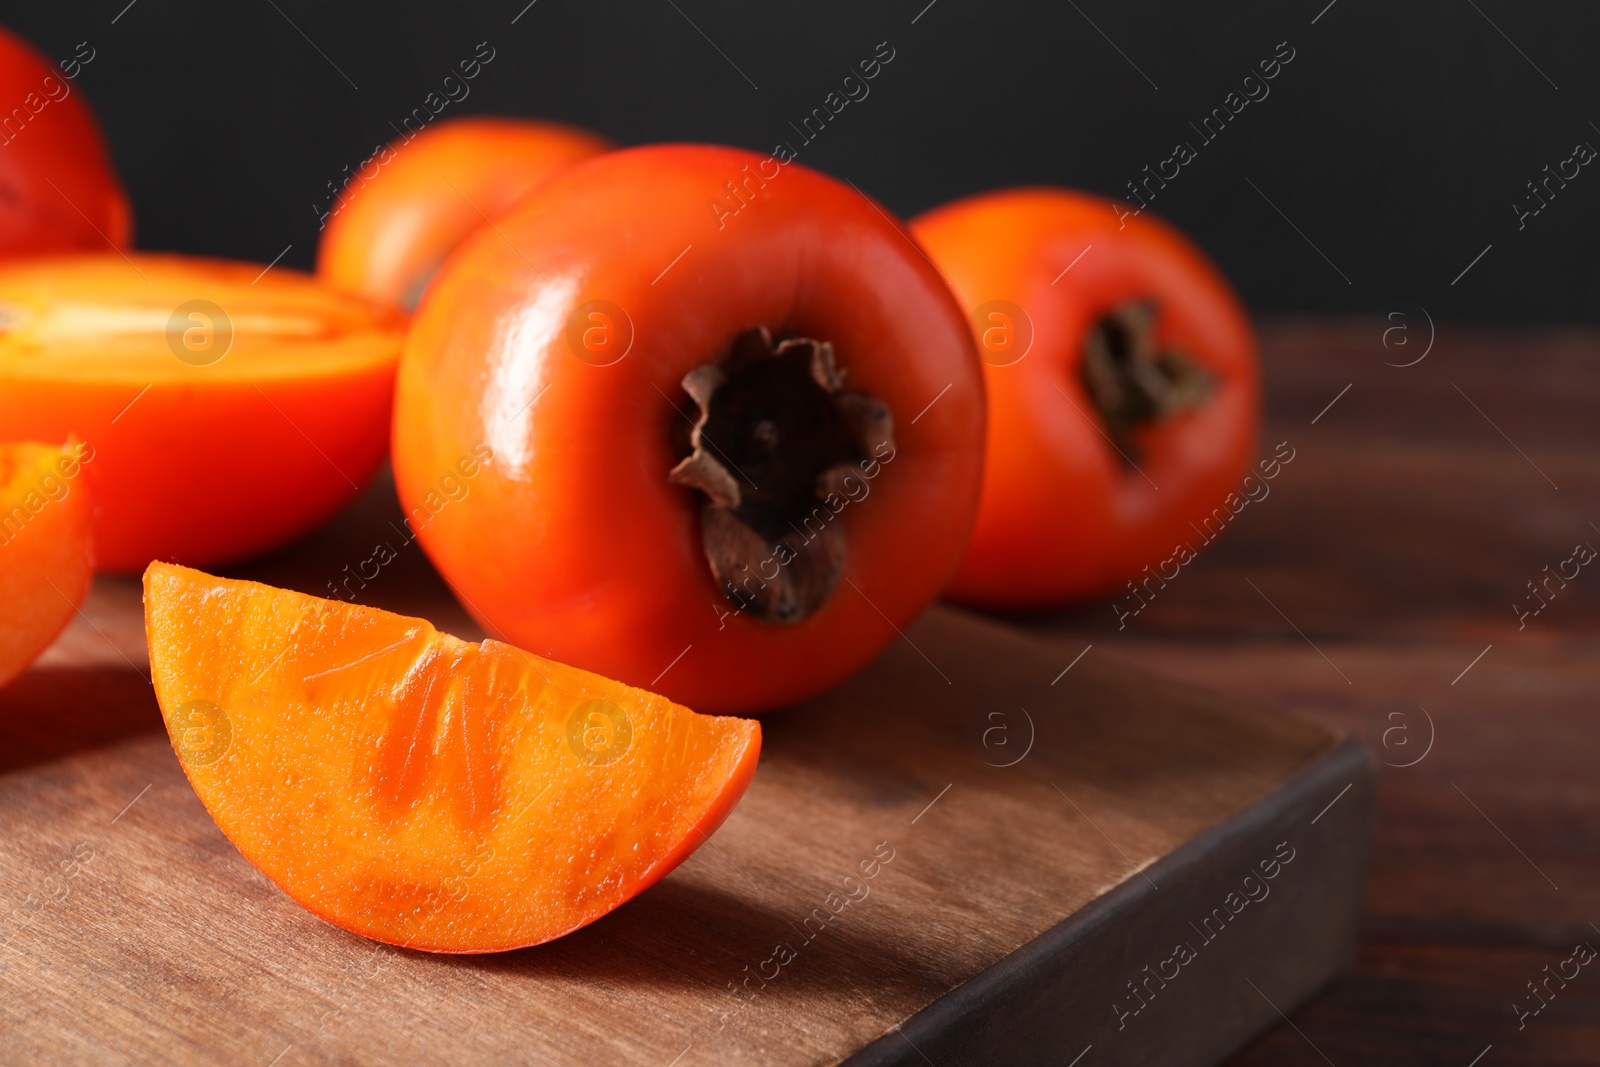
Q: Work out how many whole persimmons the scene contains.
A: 4